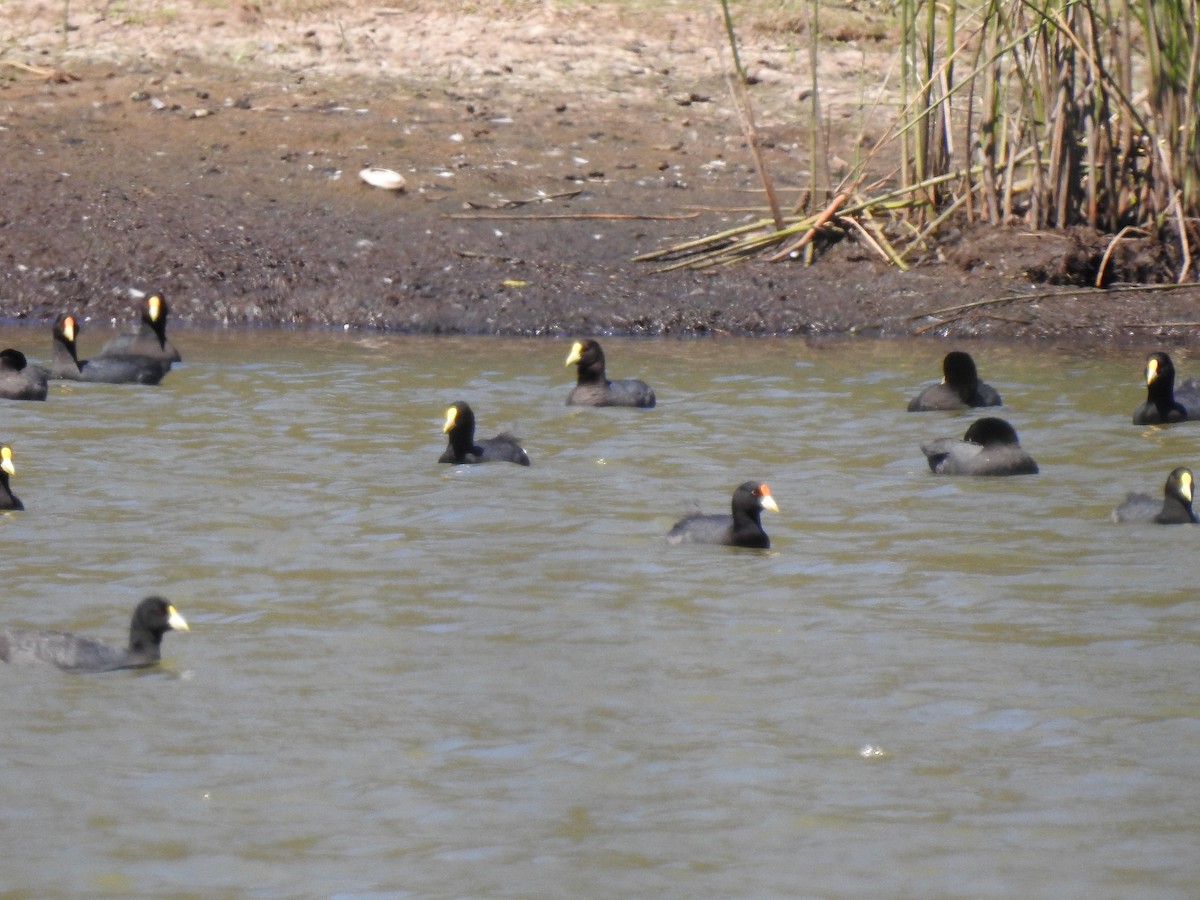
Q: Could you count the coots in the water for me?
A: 12